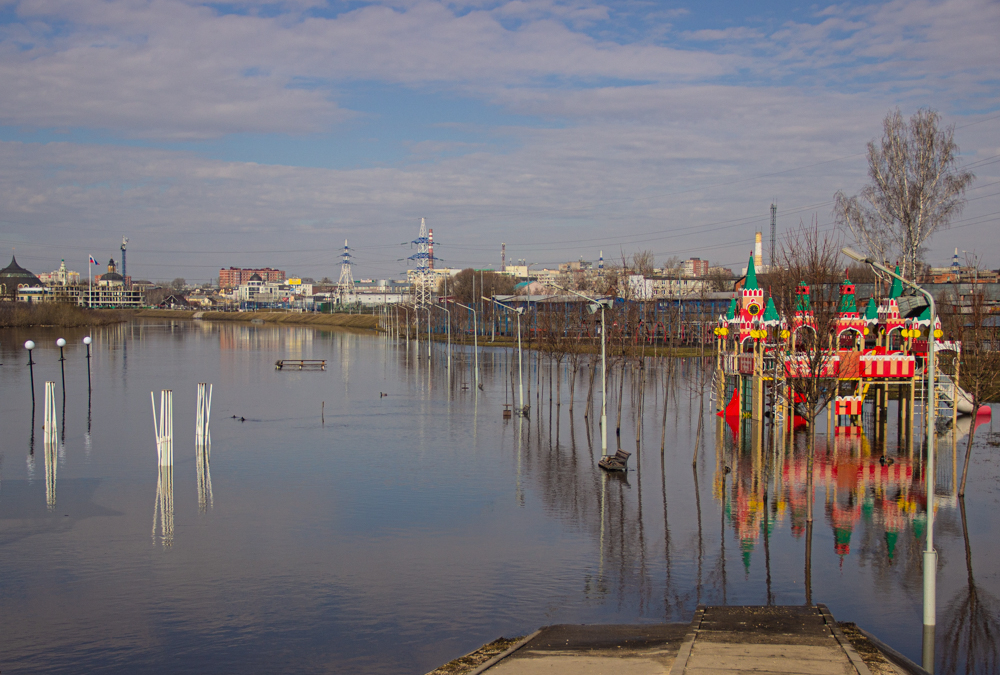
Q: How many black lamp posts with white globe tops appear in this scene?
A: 3